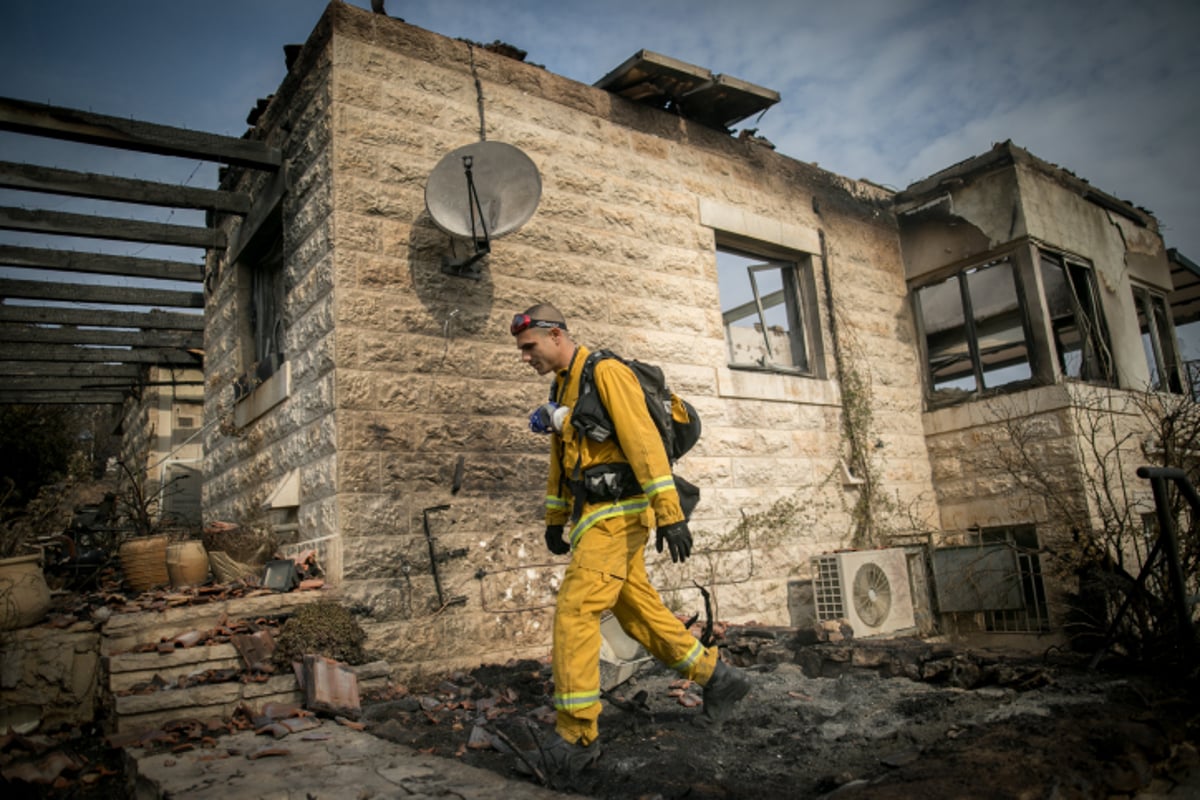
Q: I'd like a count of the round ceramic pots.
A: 3